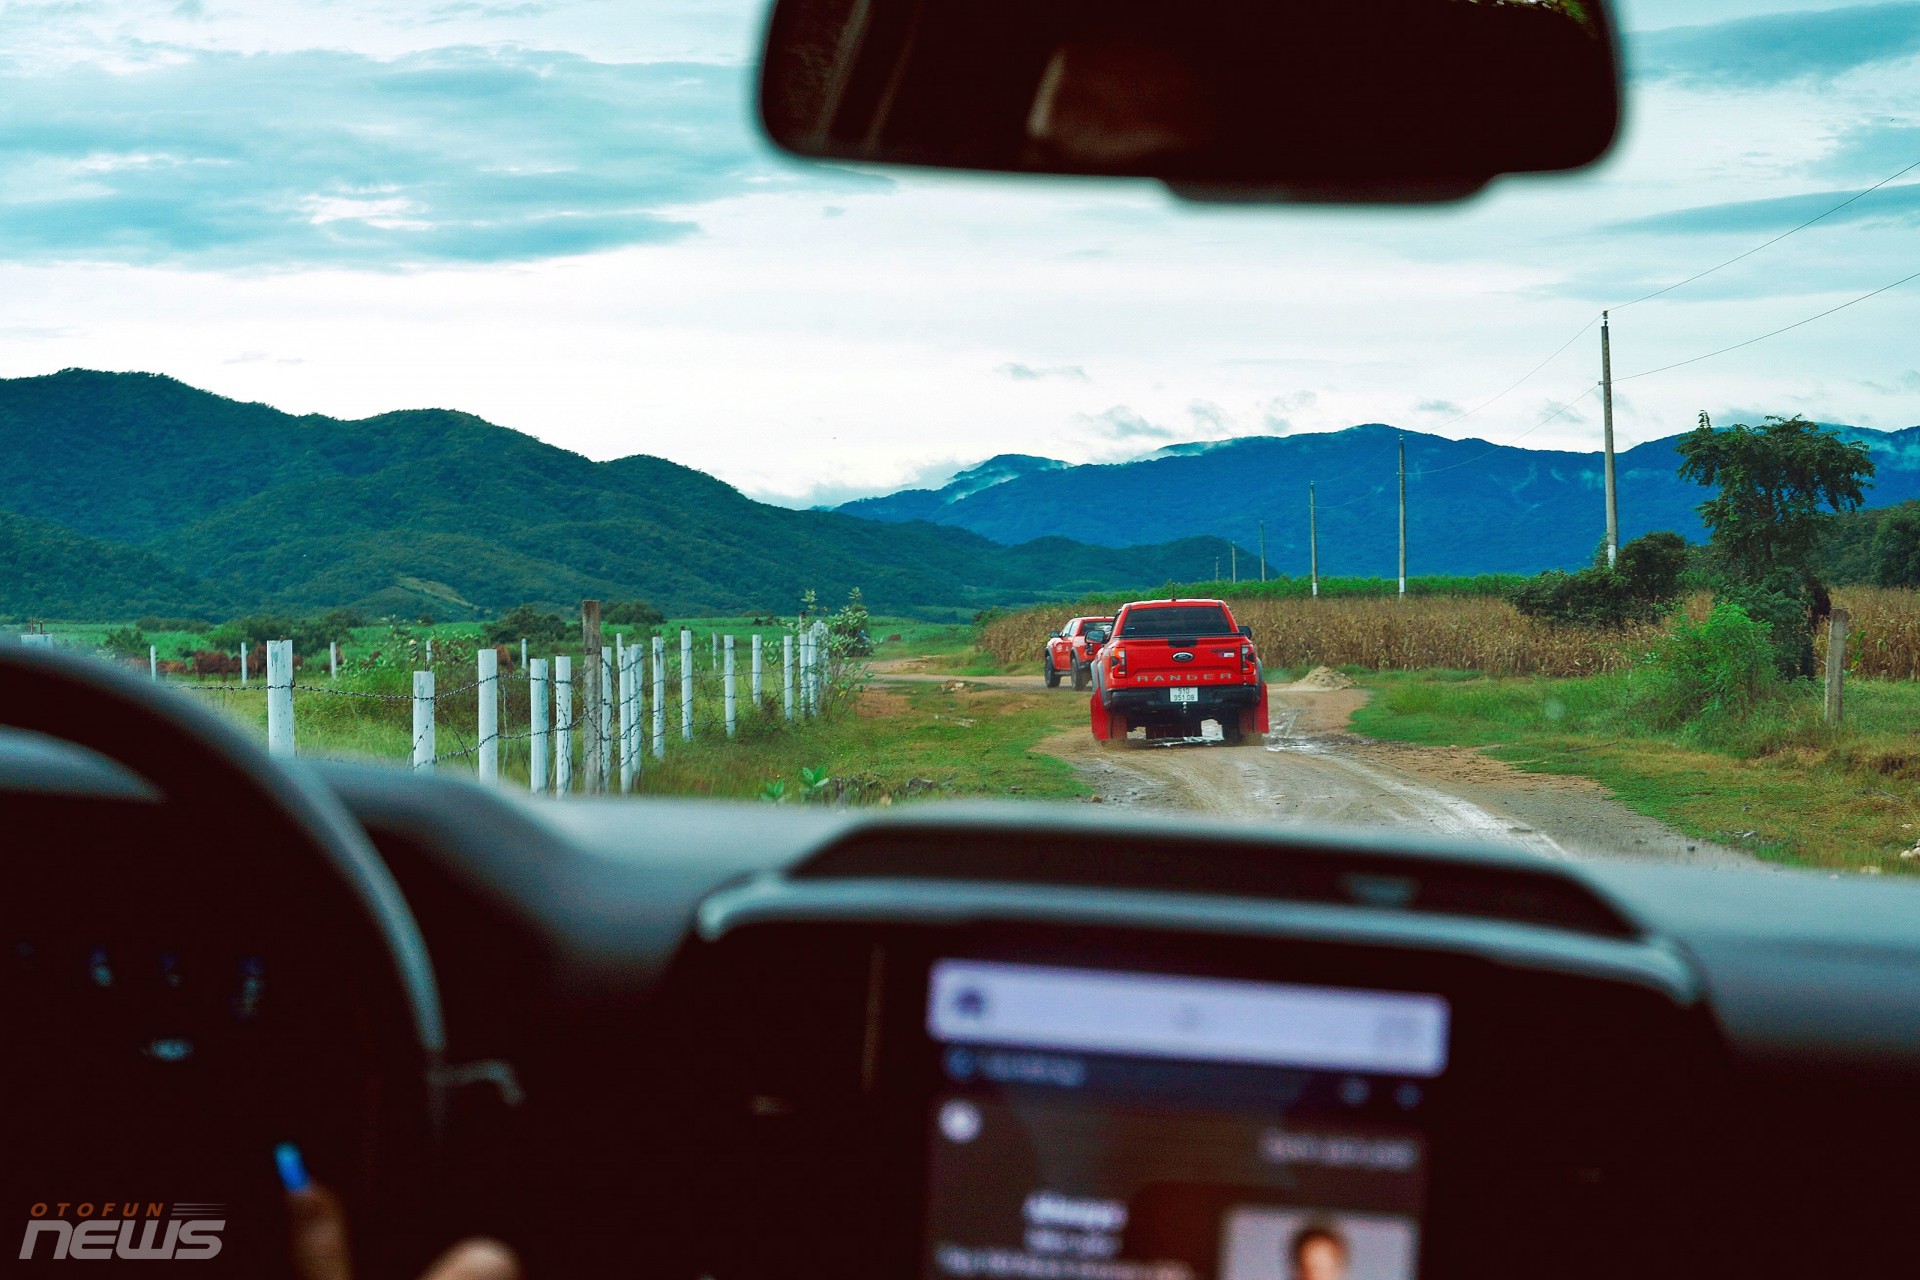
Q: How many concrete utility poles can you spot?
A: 6